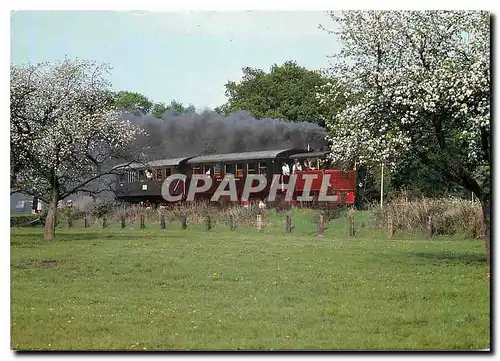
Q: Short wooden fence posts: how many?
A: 15